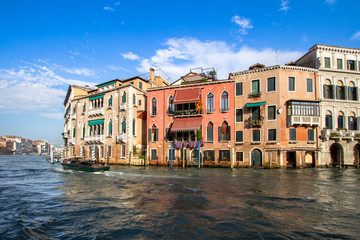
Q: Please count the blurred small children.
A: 0